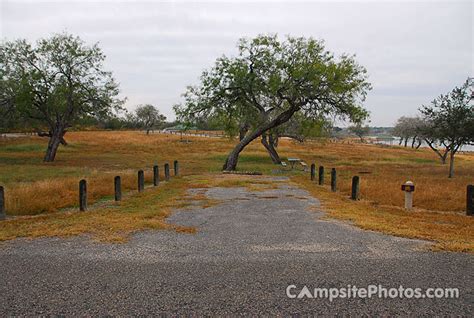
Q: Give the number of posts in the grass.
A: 13